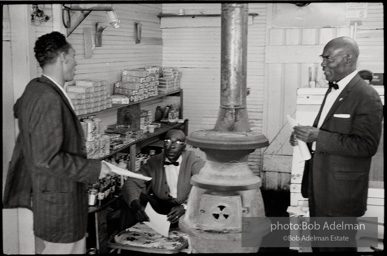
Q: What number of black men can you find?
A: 3